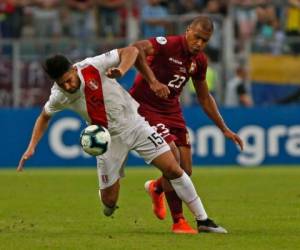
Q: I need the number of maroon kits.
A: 1